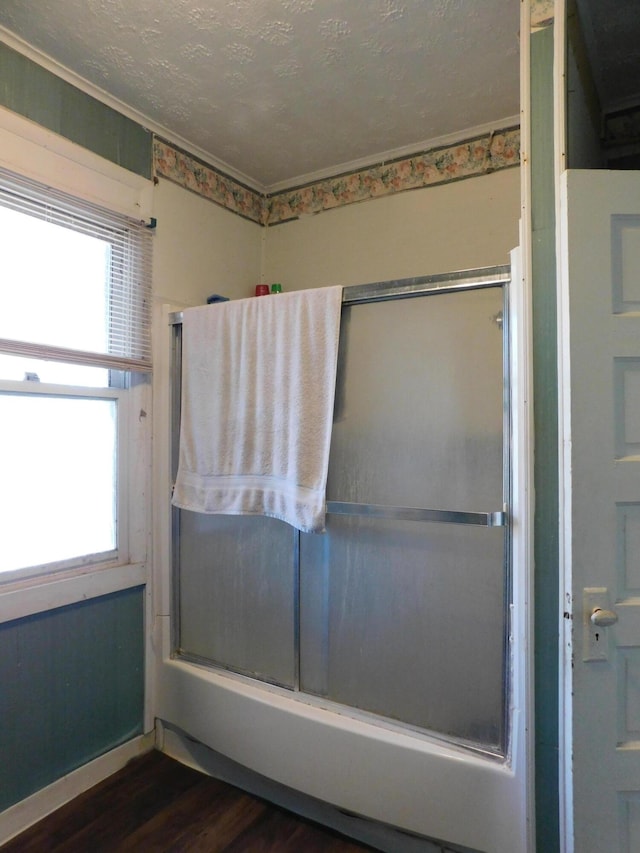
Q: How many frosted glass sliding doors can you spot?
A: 2